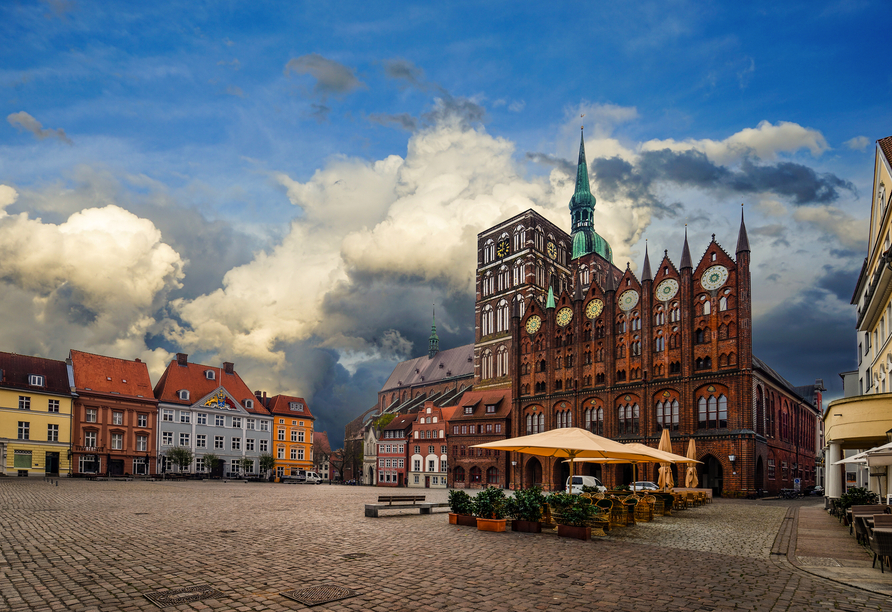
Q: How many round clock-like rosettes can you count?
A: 6